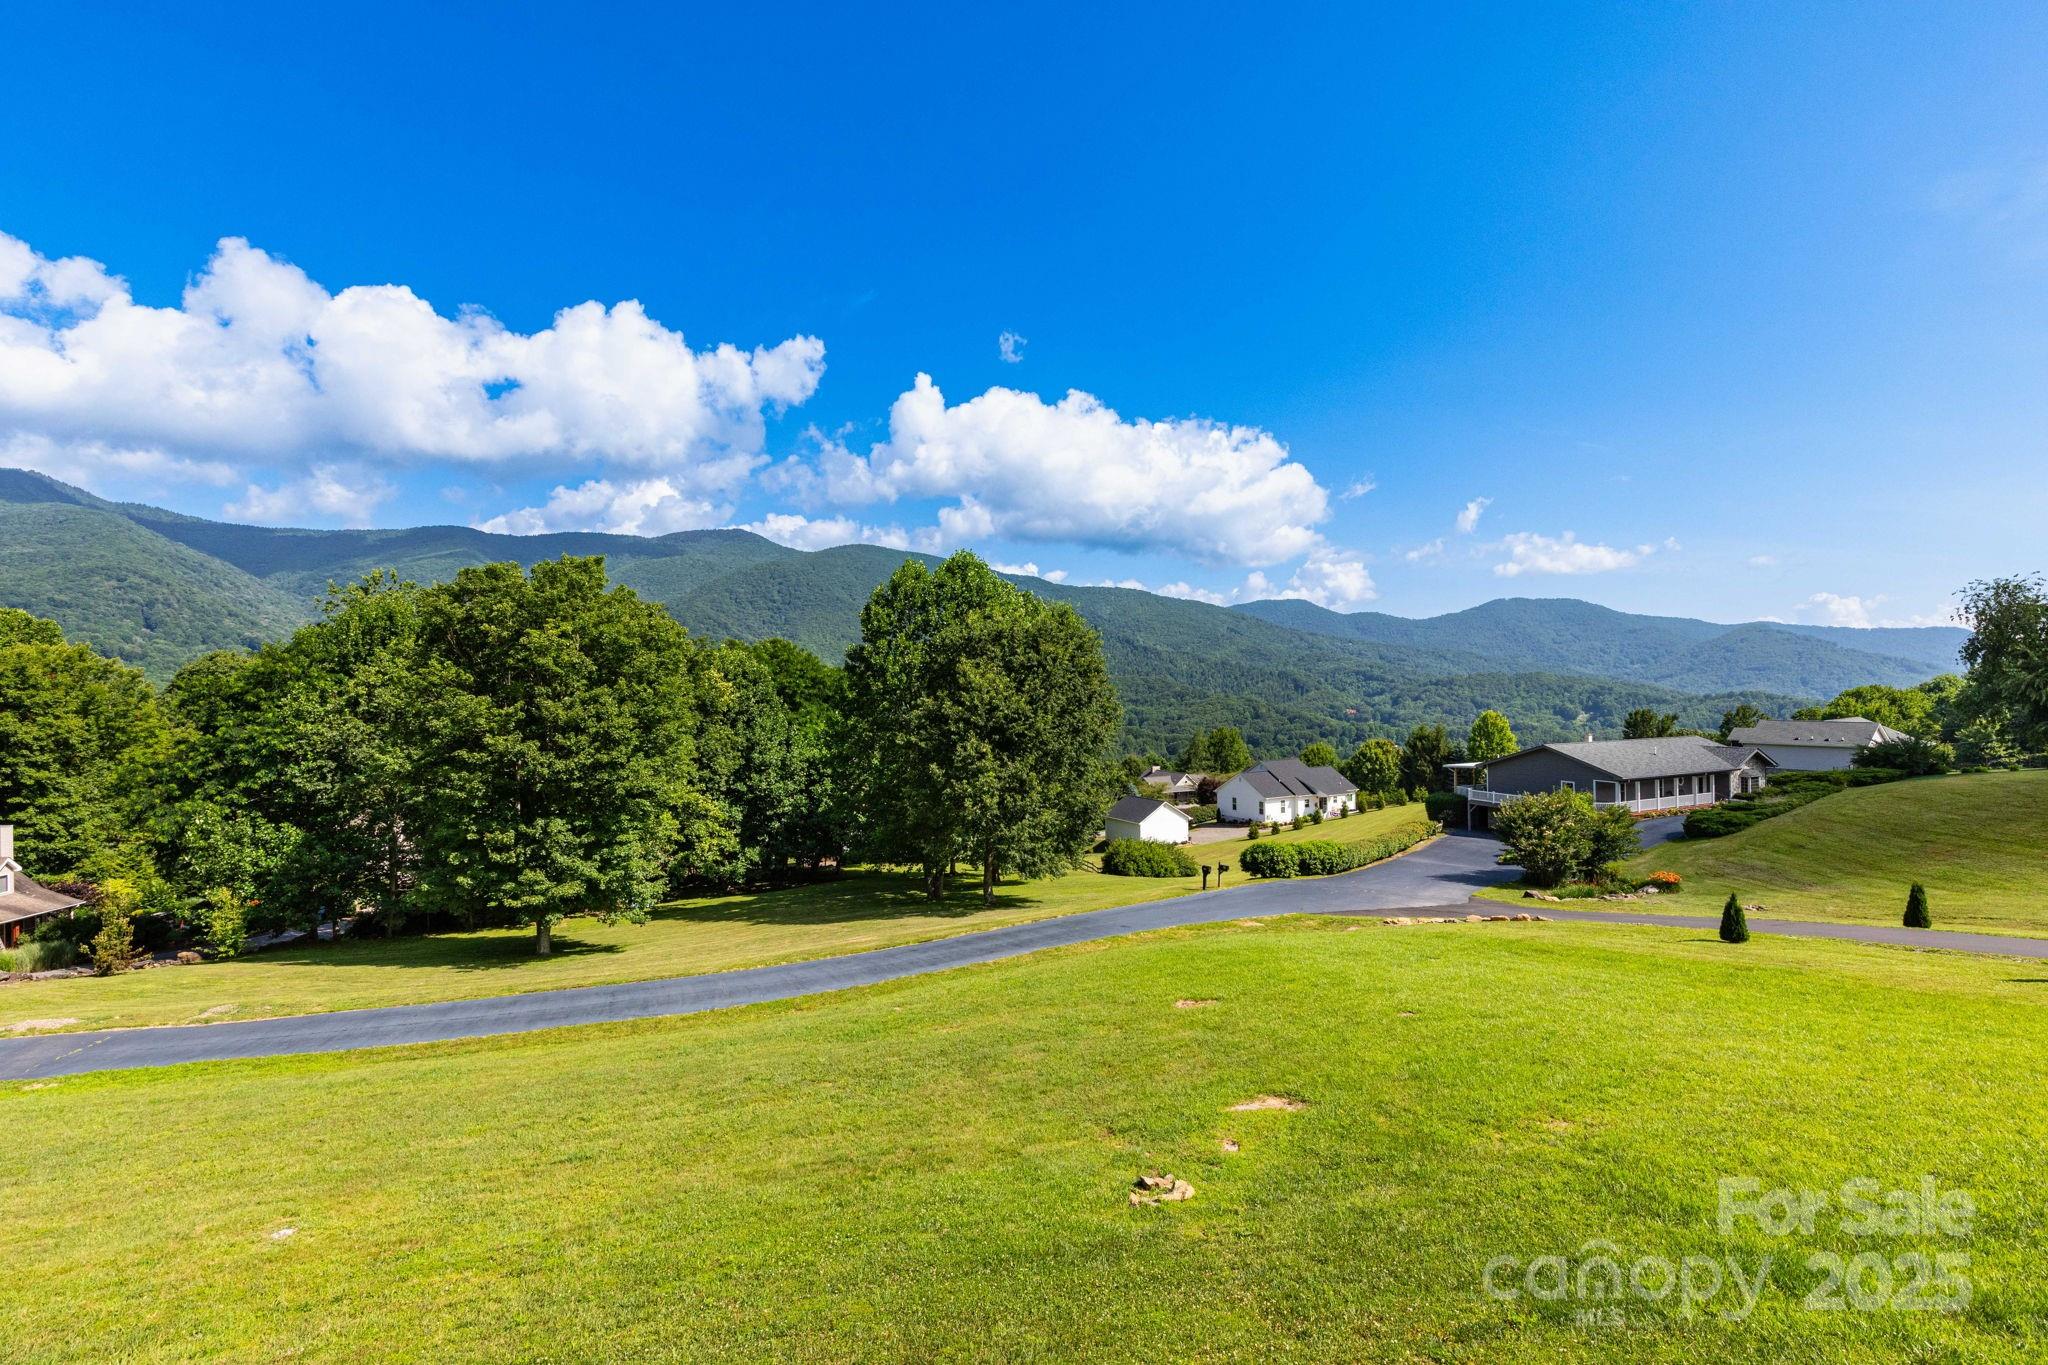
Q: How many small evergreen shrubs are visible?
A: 2